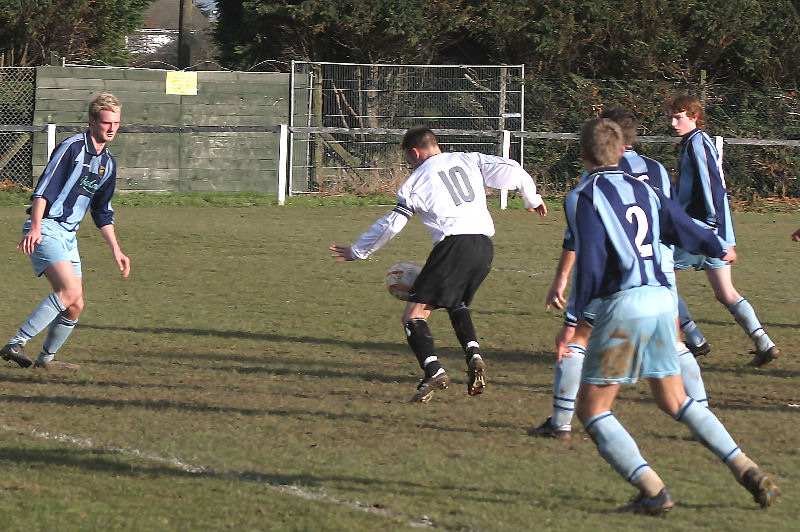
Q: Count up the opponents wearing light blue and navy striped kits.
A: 4